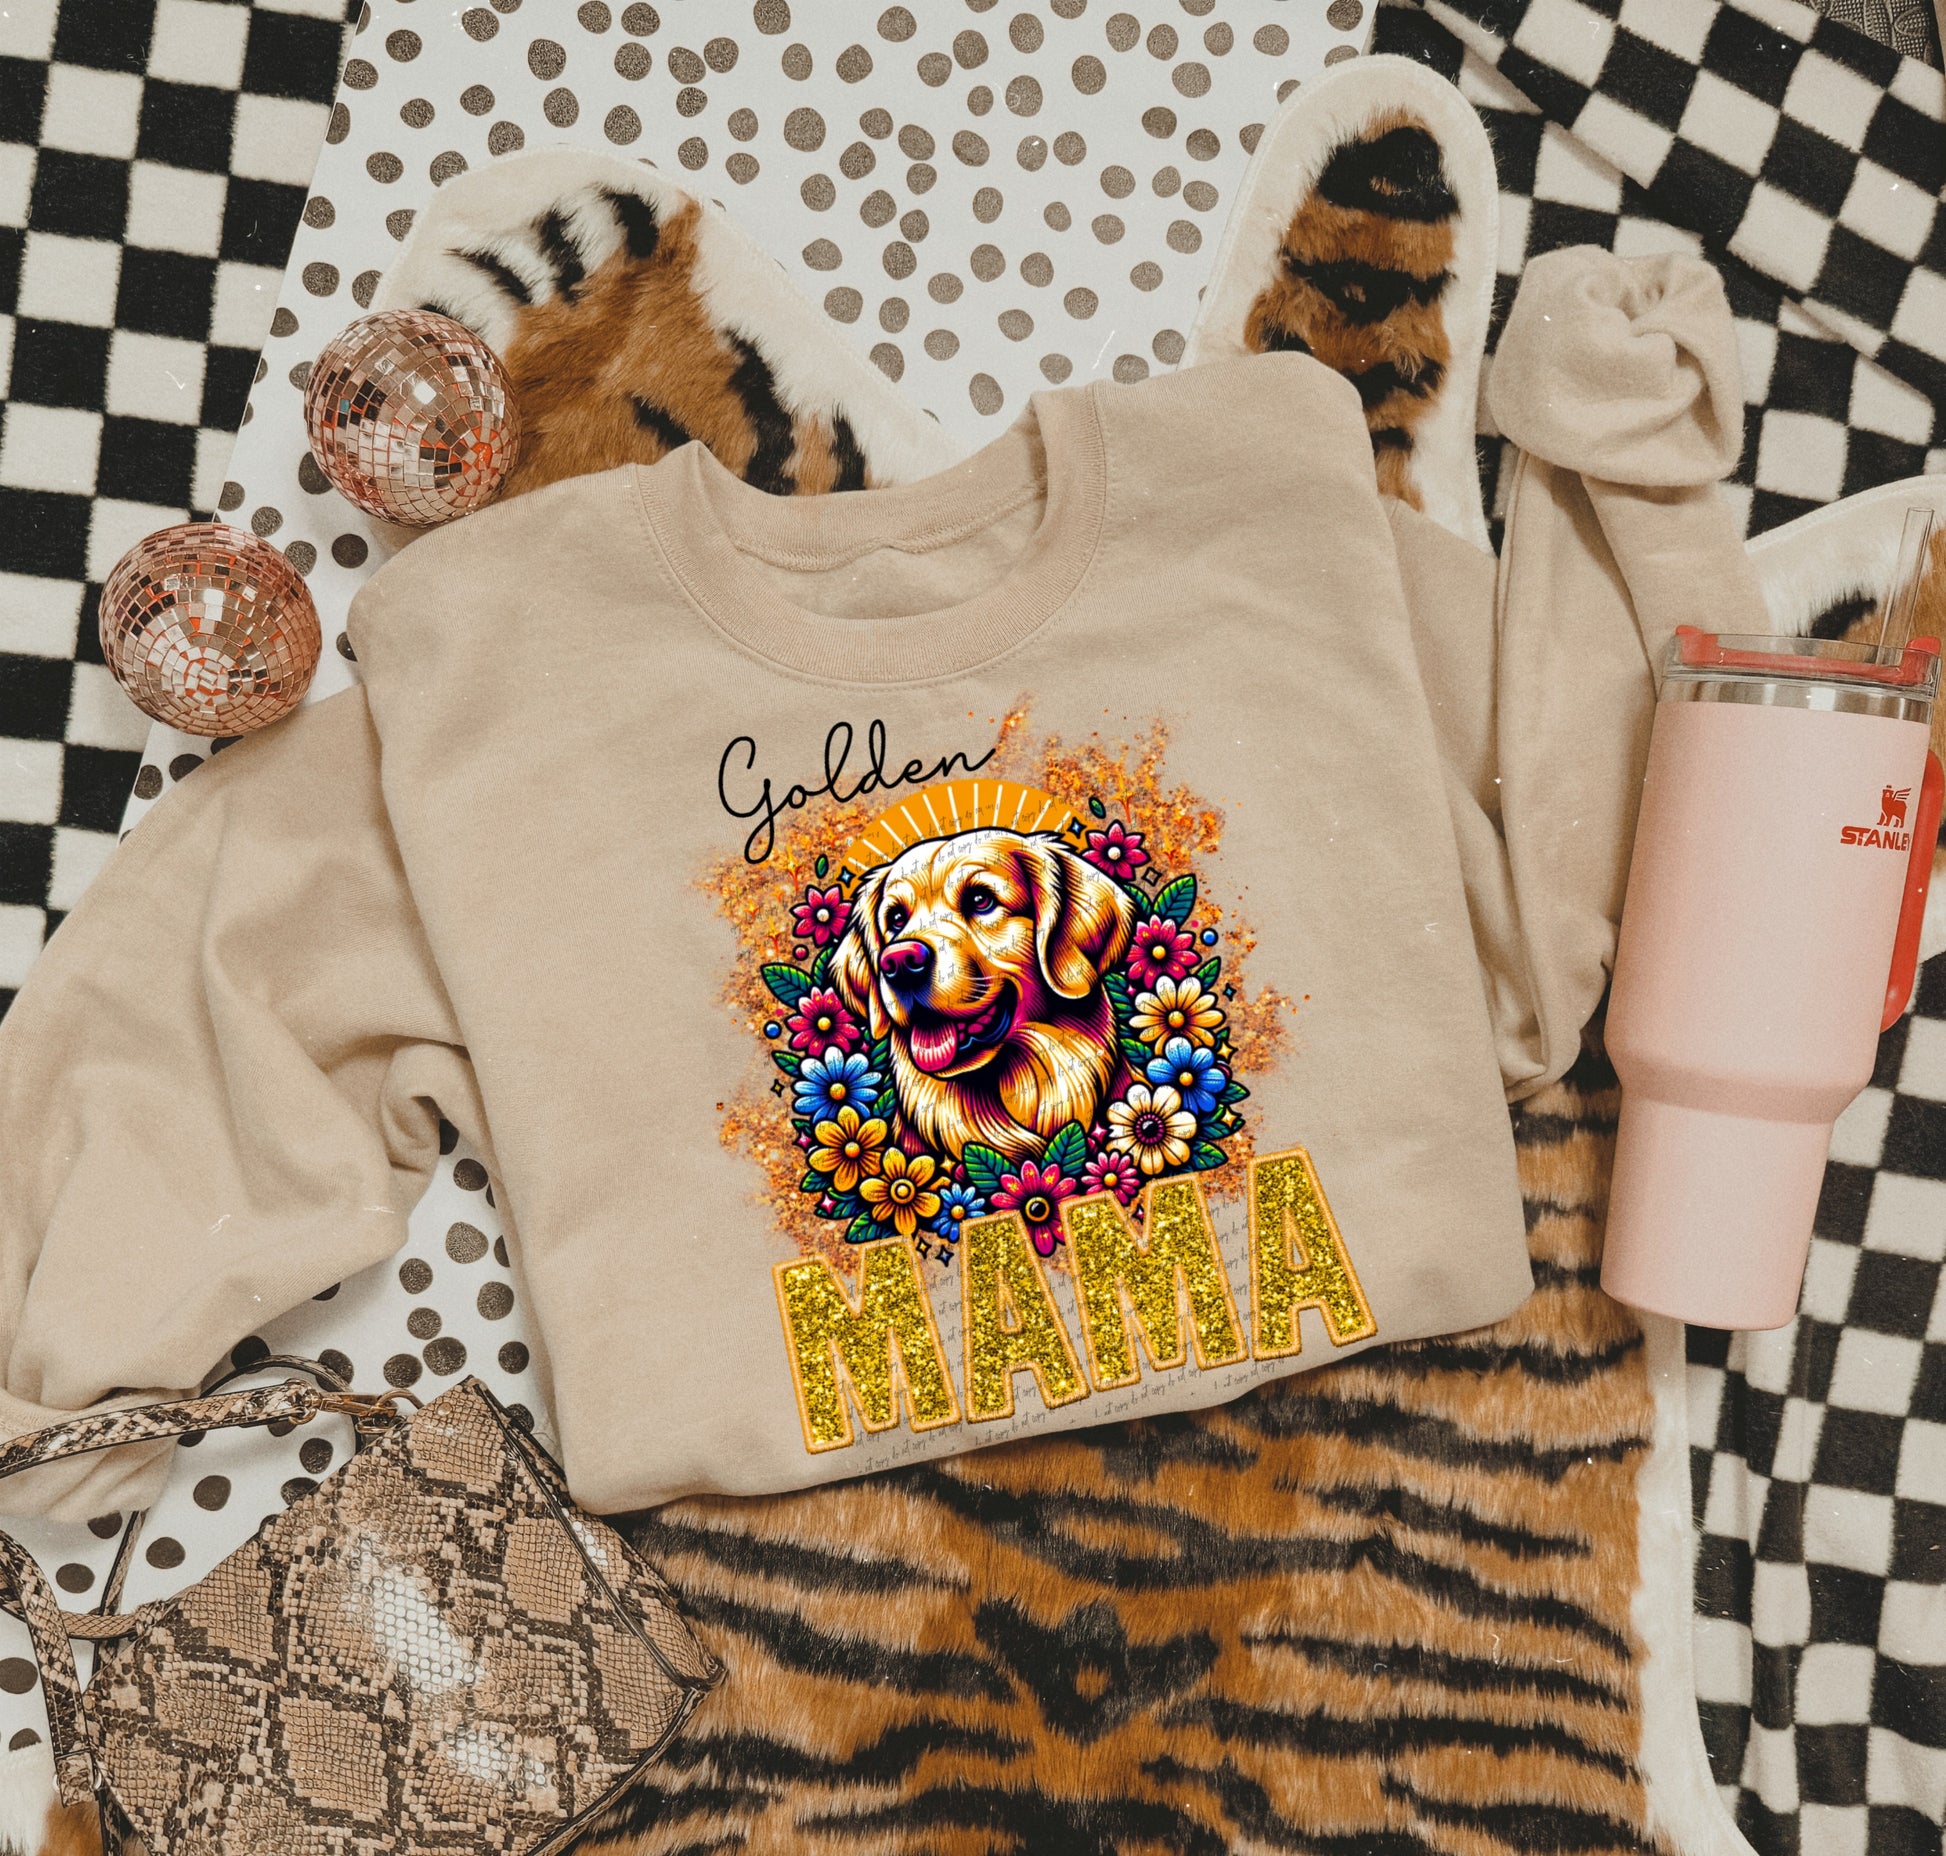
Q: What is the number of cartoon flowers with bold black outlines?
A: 13